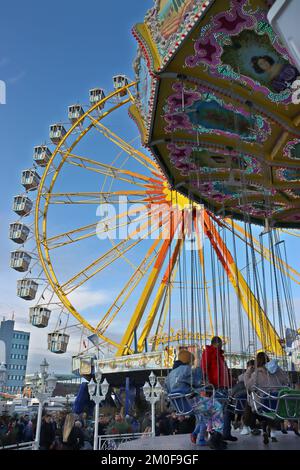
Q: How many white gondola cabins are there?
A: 12